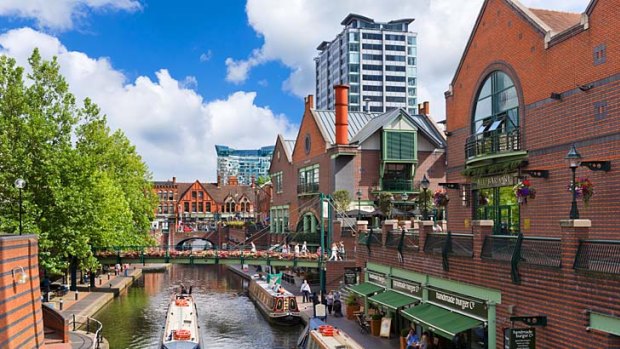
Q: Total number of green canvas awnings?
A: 3